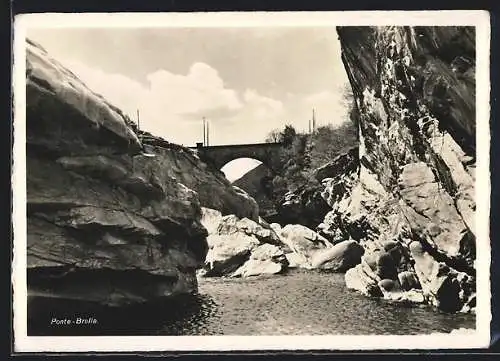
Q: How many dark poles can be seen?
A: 5